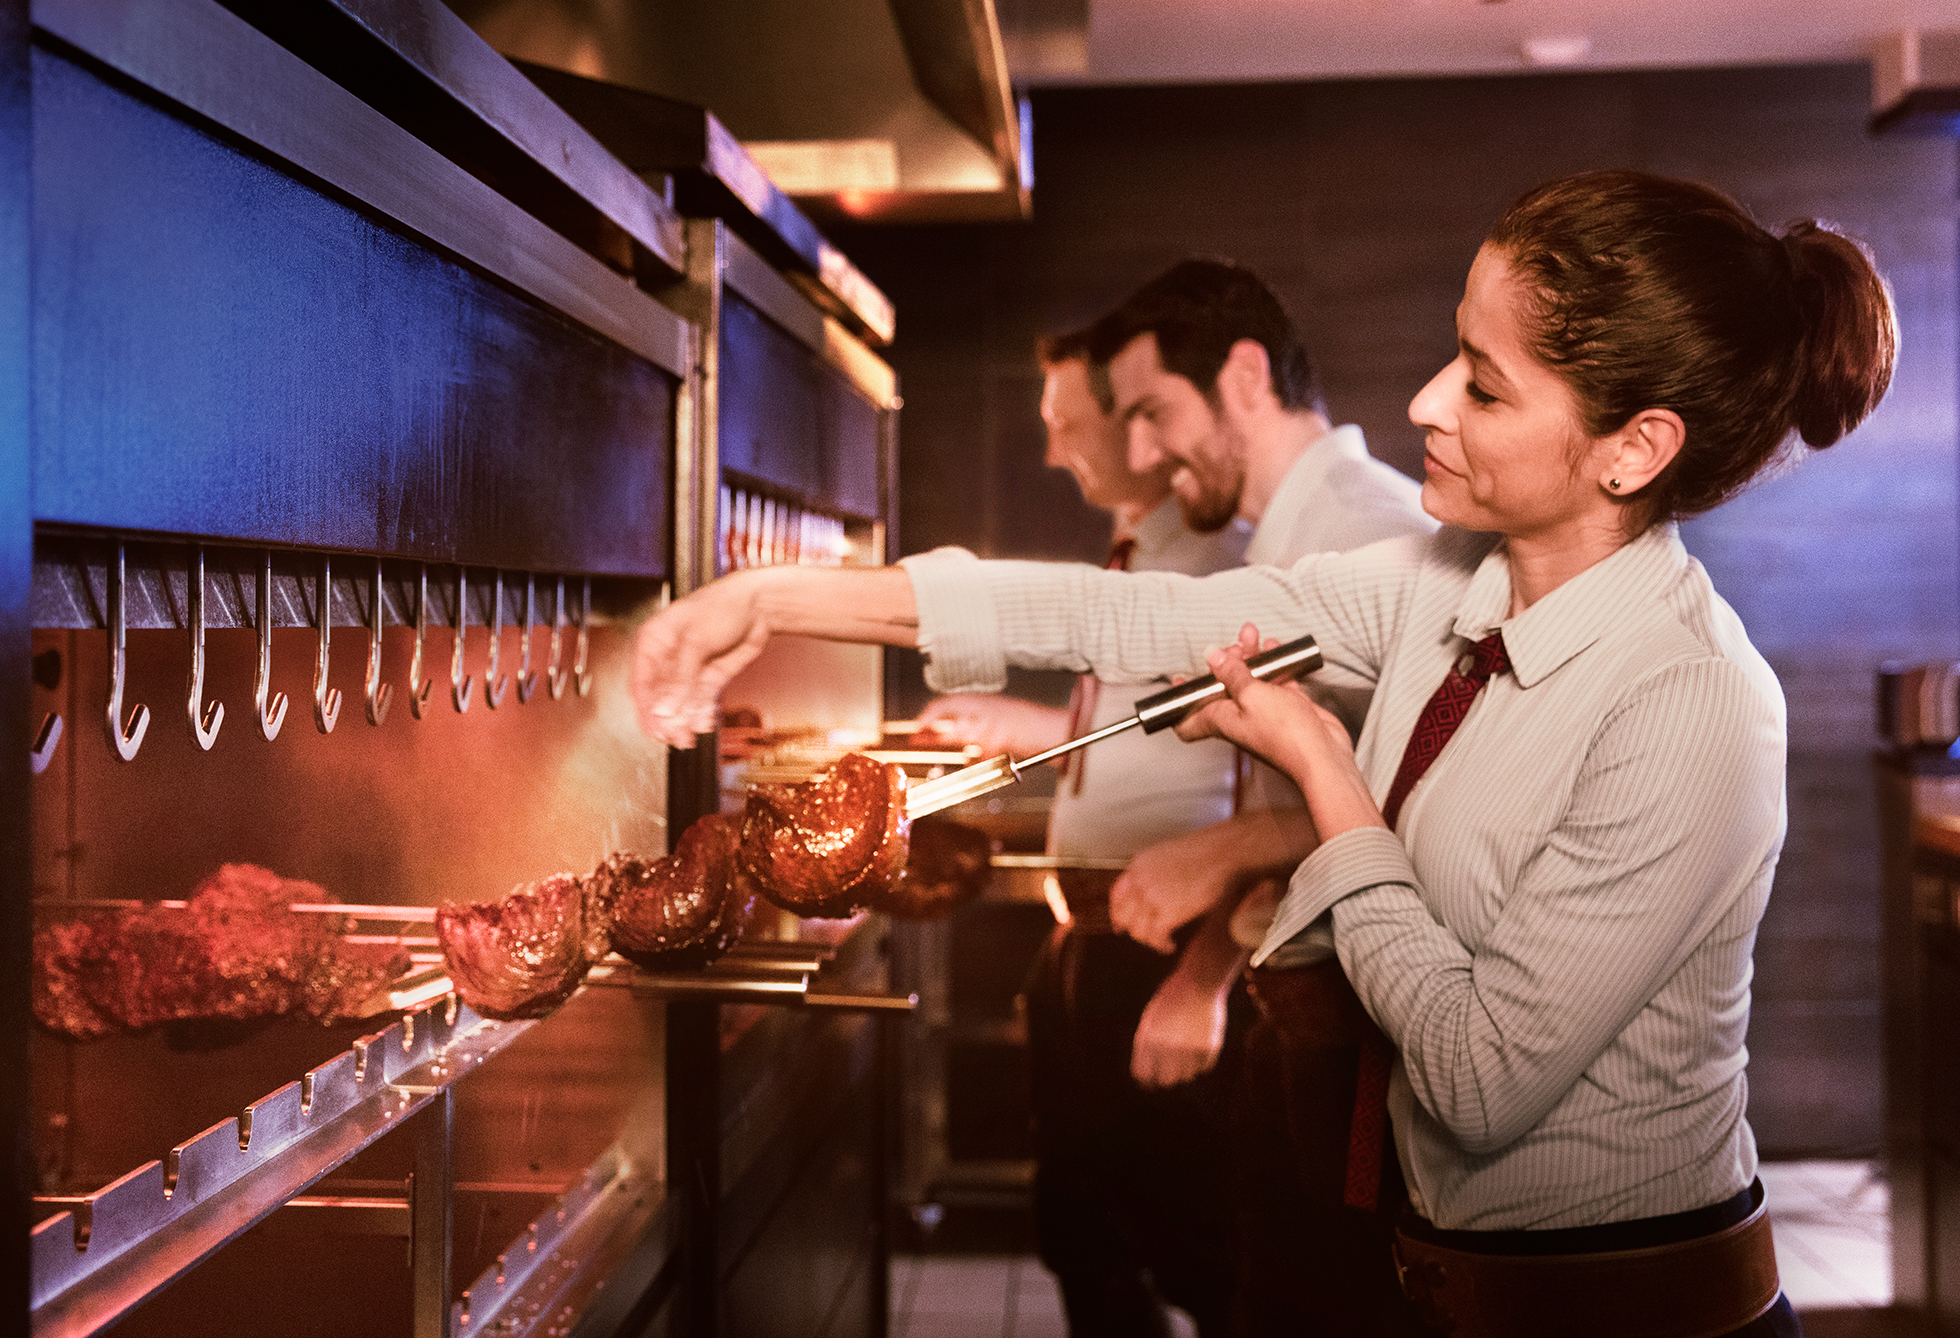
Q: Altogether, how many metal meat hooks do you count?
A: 12